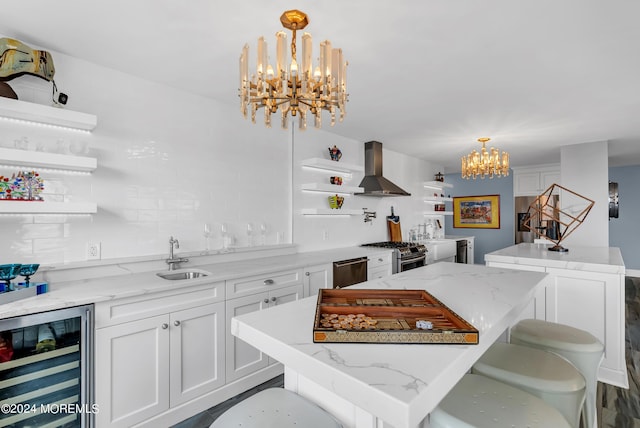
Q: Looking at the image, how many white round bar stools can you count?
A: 4